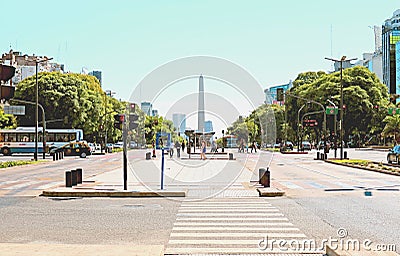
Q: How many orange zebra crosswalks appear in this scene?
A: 0